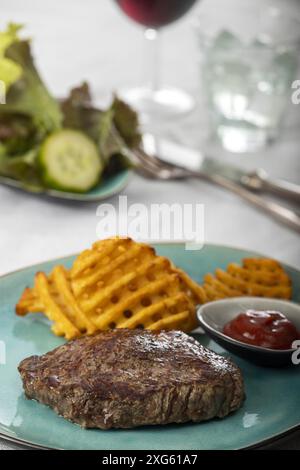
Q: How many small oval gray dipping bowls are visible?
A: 1